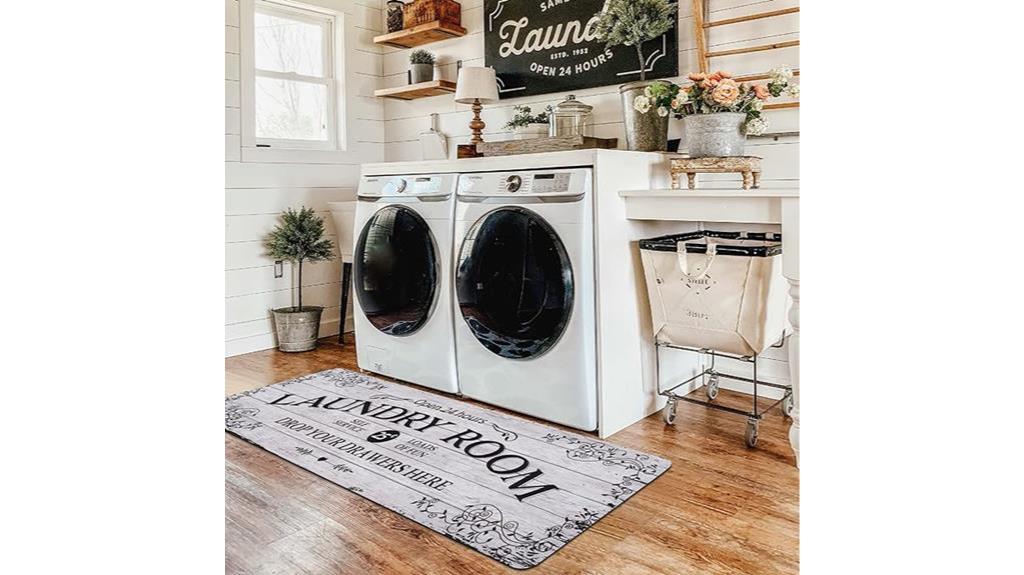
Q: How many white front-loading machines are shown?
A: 2